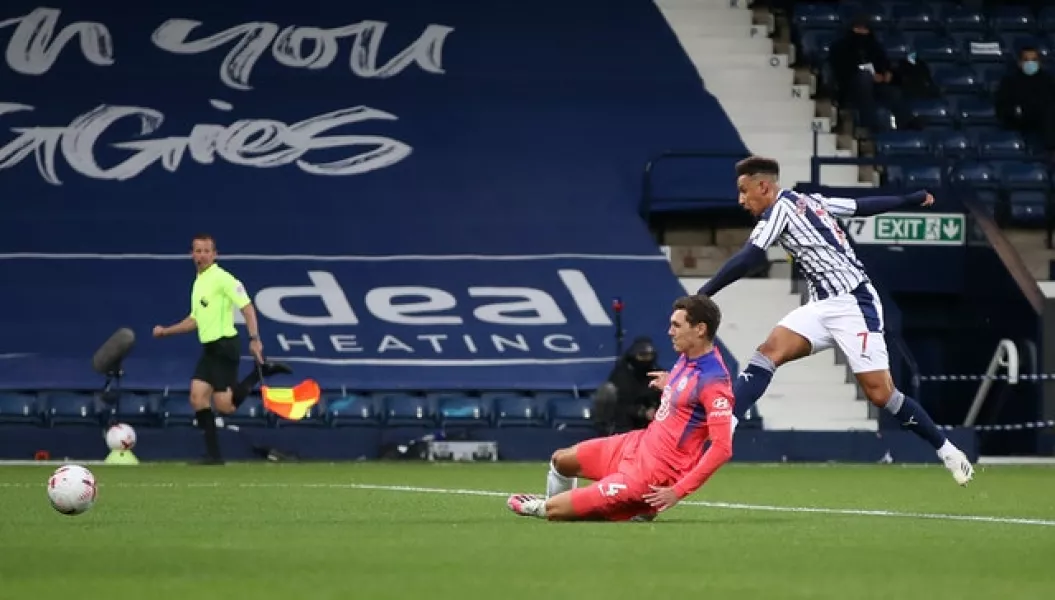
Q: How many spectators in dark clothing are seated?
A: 2